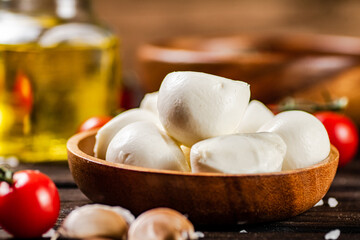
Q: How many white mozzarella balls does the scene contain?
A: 7